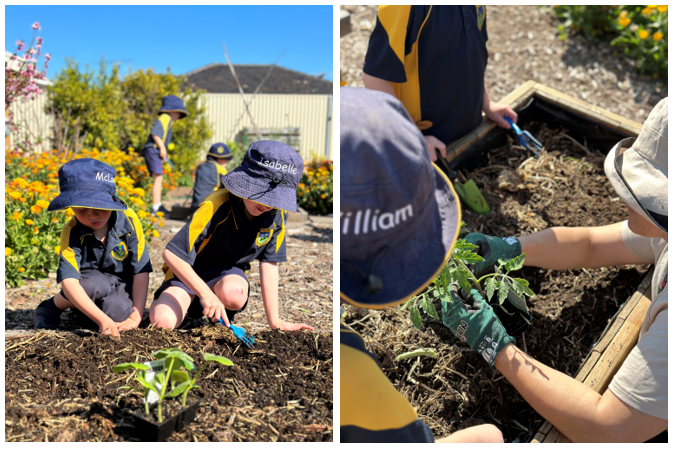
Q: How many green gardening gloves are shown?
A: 2